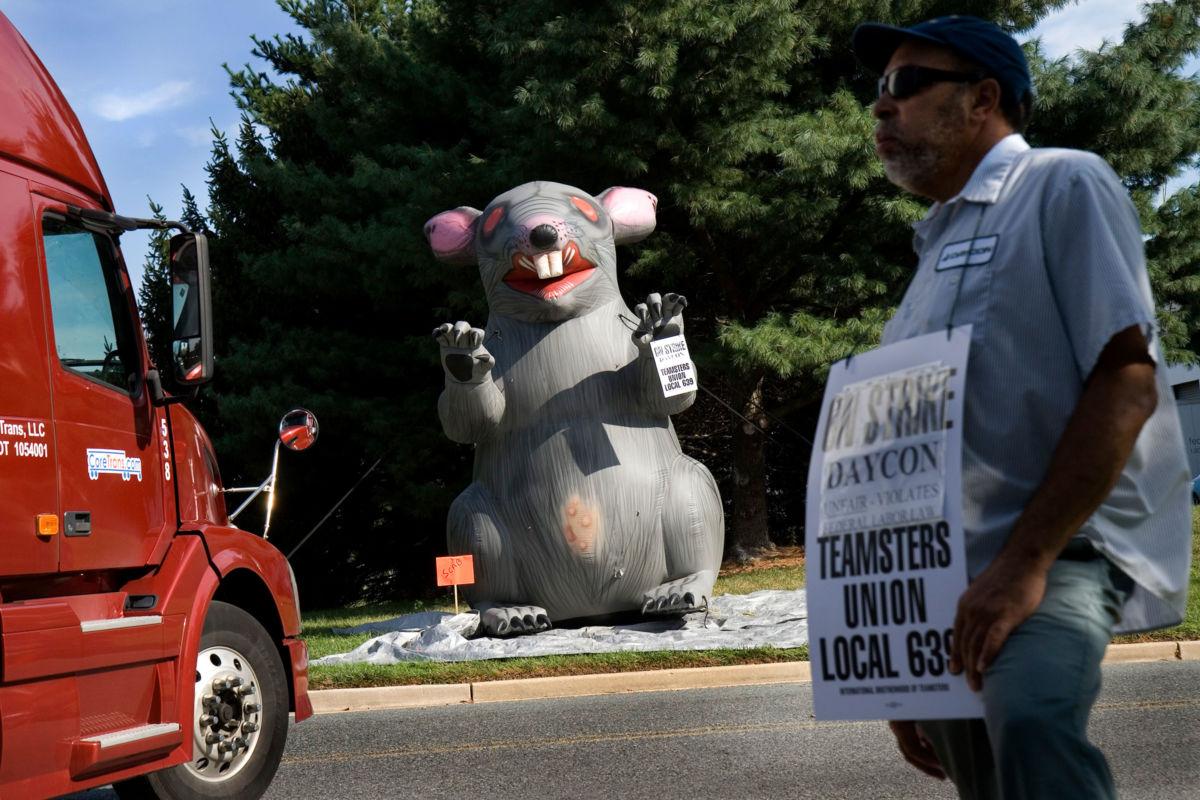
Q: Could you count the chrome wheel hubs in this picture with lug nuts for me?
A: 1